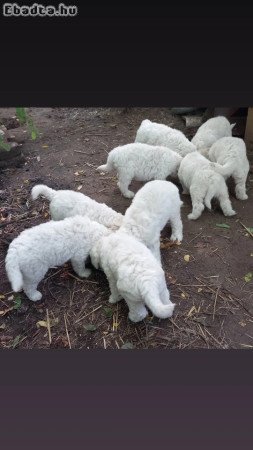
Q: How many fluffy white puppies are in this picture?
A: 9